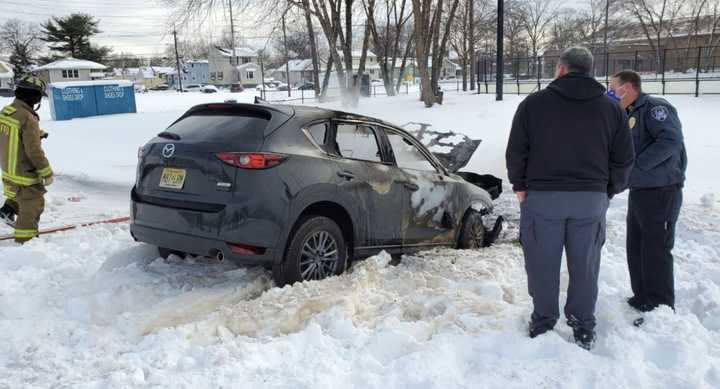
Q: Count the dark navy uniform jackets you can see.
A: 1